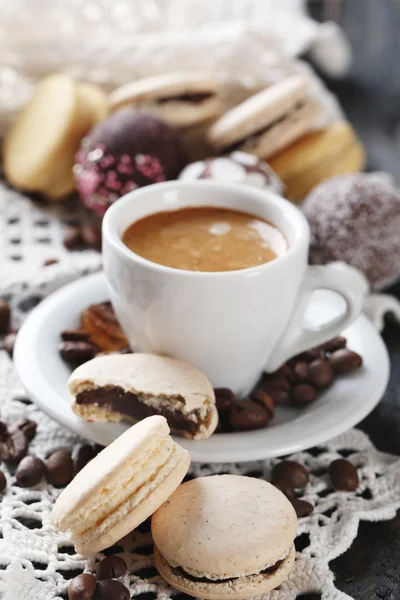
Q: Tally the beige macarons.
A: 5